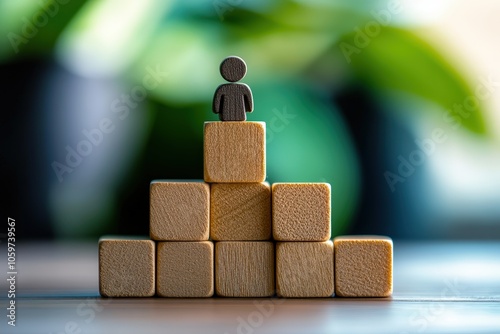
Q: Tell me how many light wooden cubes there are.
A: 9